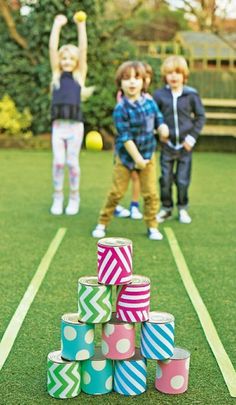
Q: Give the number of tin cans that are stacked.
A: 10